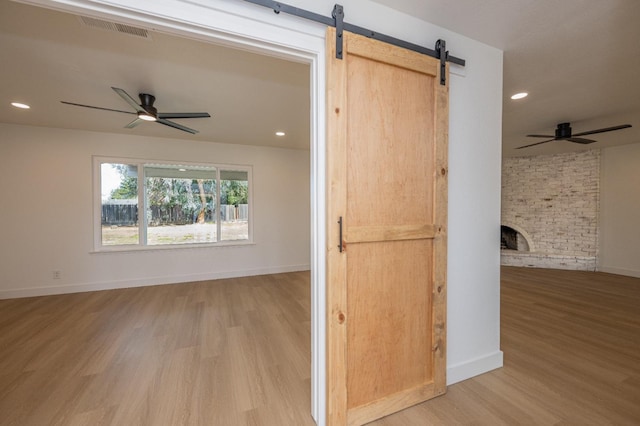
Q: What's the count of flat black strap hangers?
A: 2